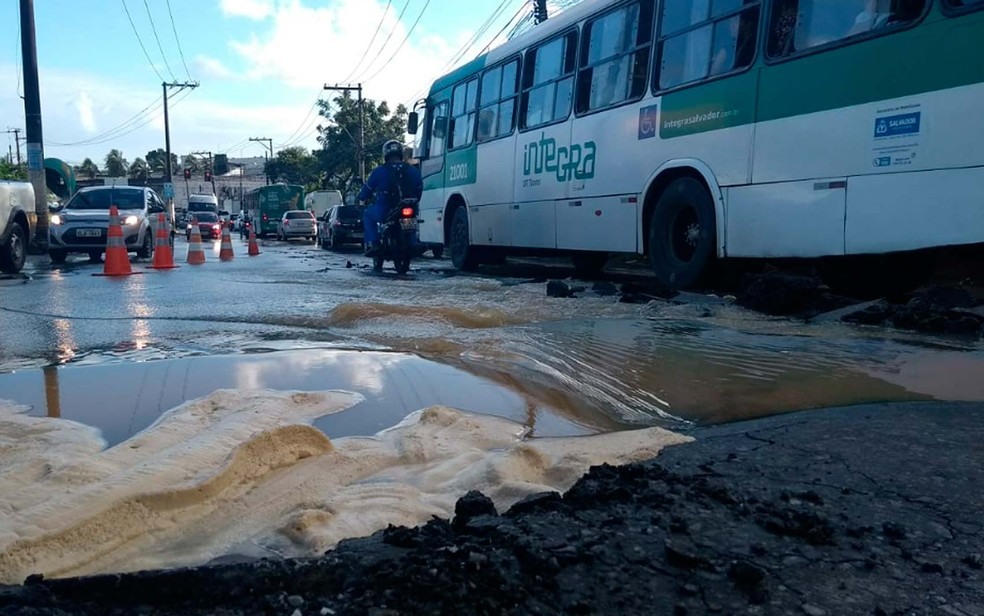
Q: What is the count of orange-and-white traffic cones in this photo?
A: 5